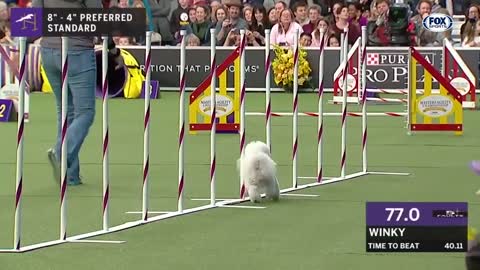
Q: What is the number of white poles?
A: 12